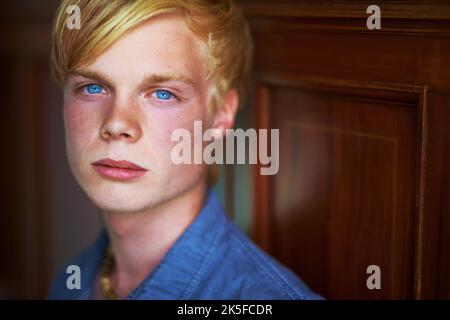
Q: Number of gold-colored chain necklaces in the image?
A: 1